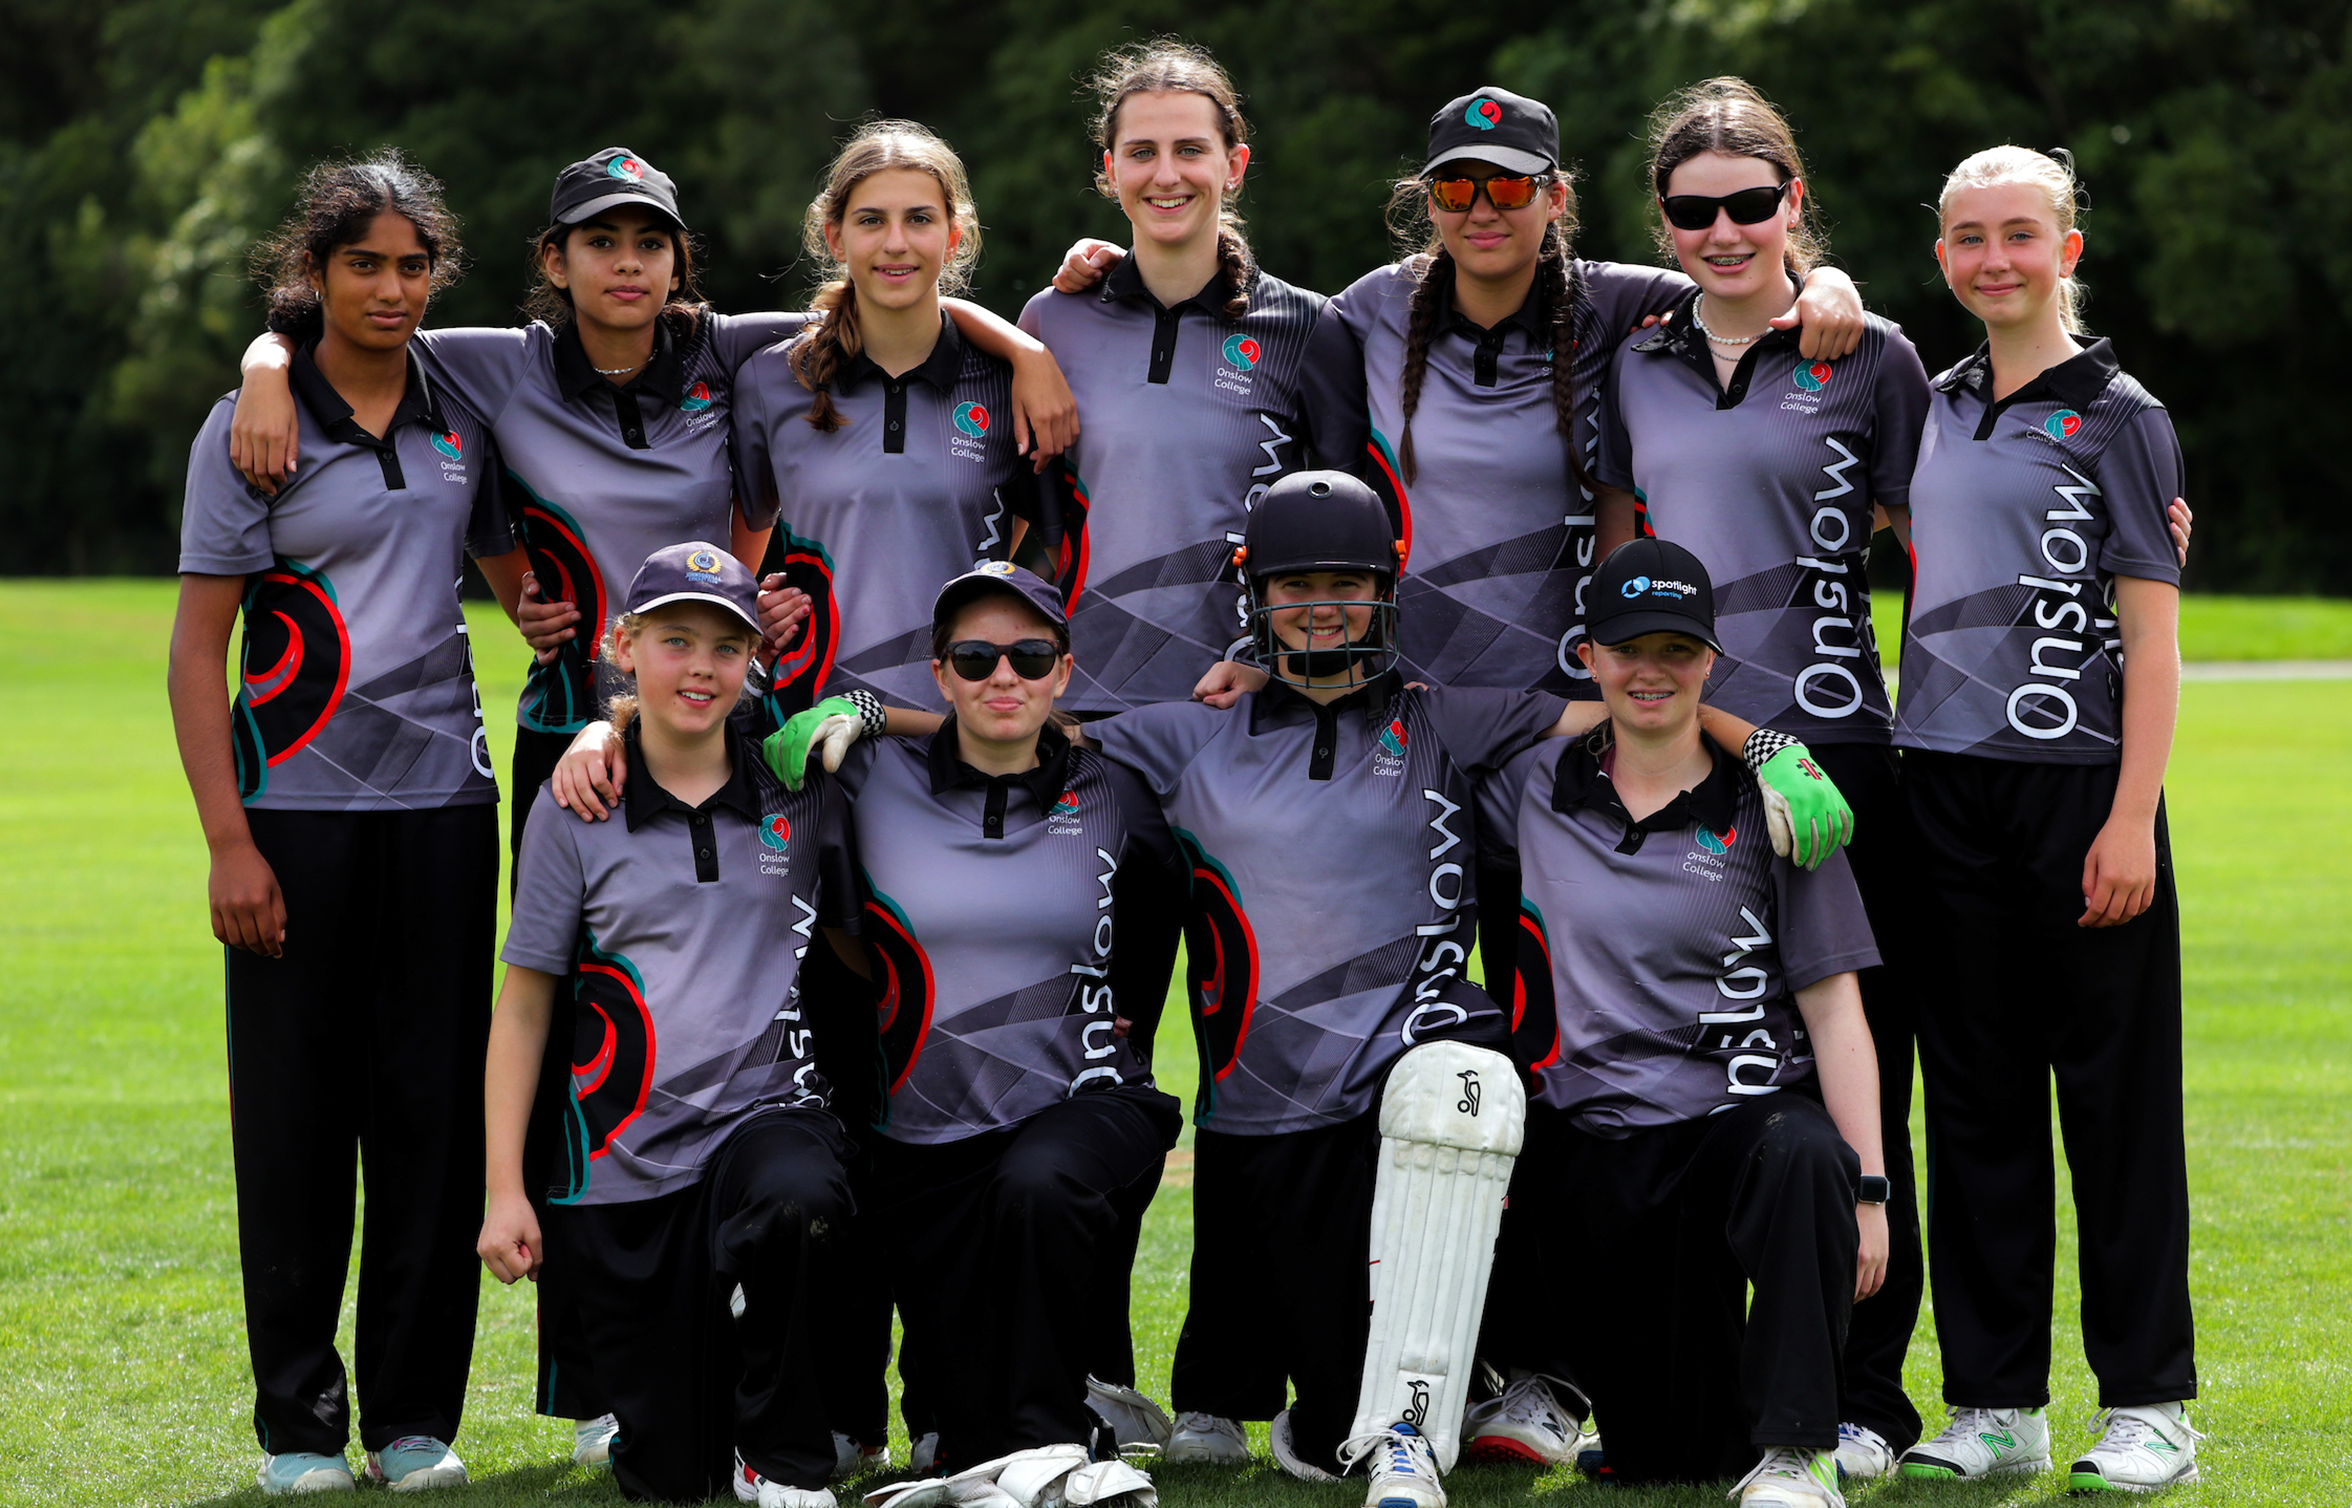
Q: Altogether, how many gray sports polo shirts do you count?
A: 11